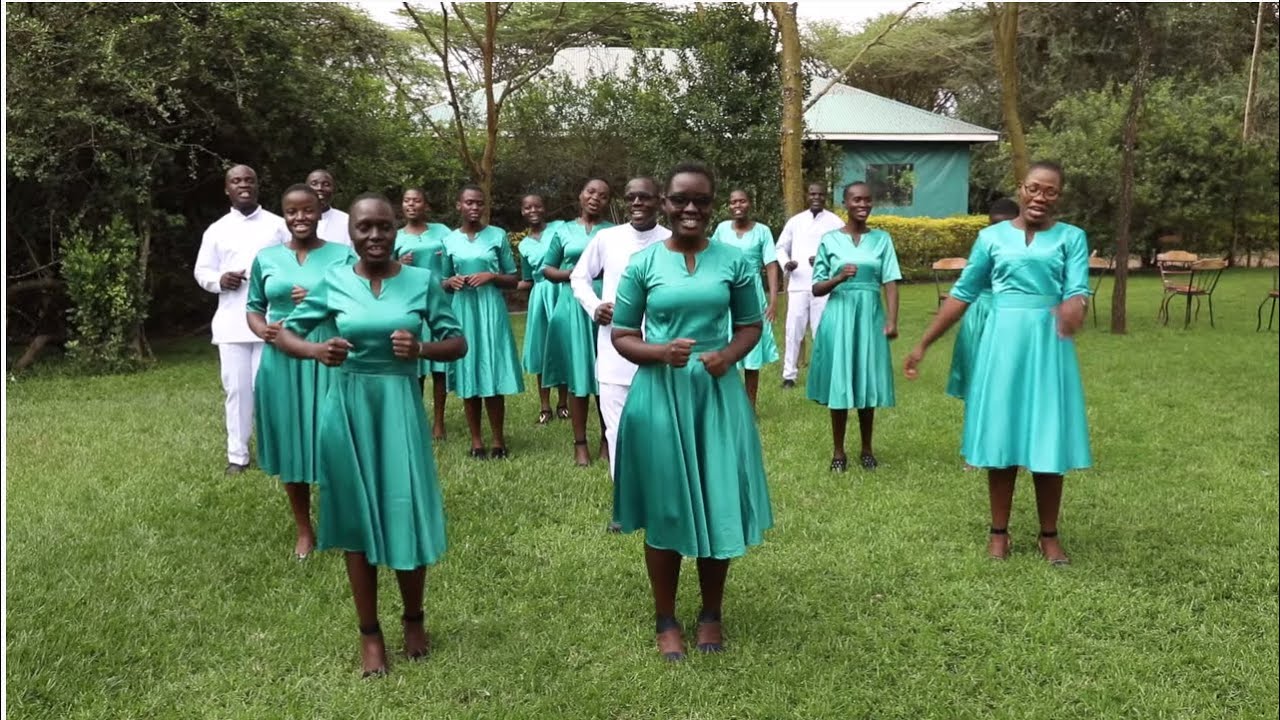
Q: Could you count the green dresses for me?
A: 11